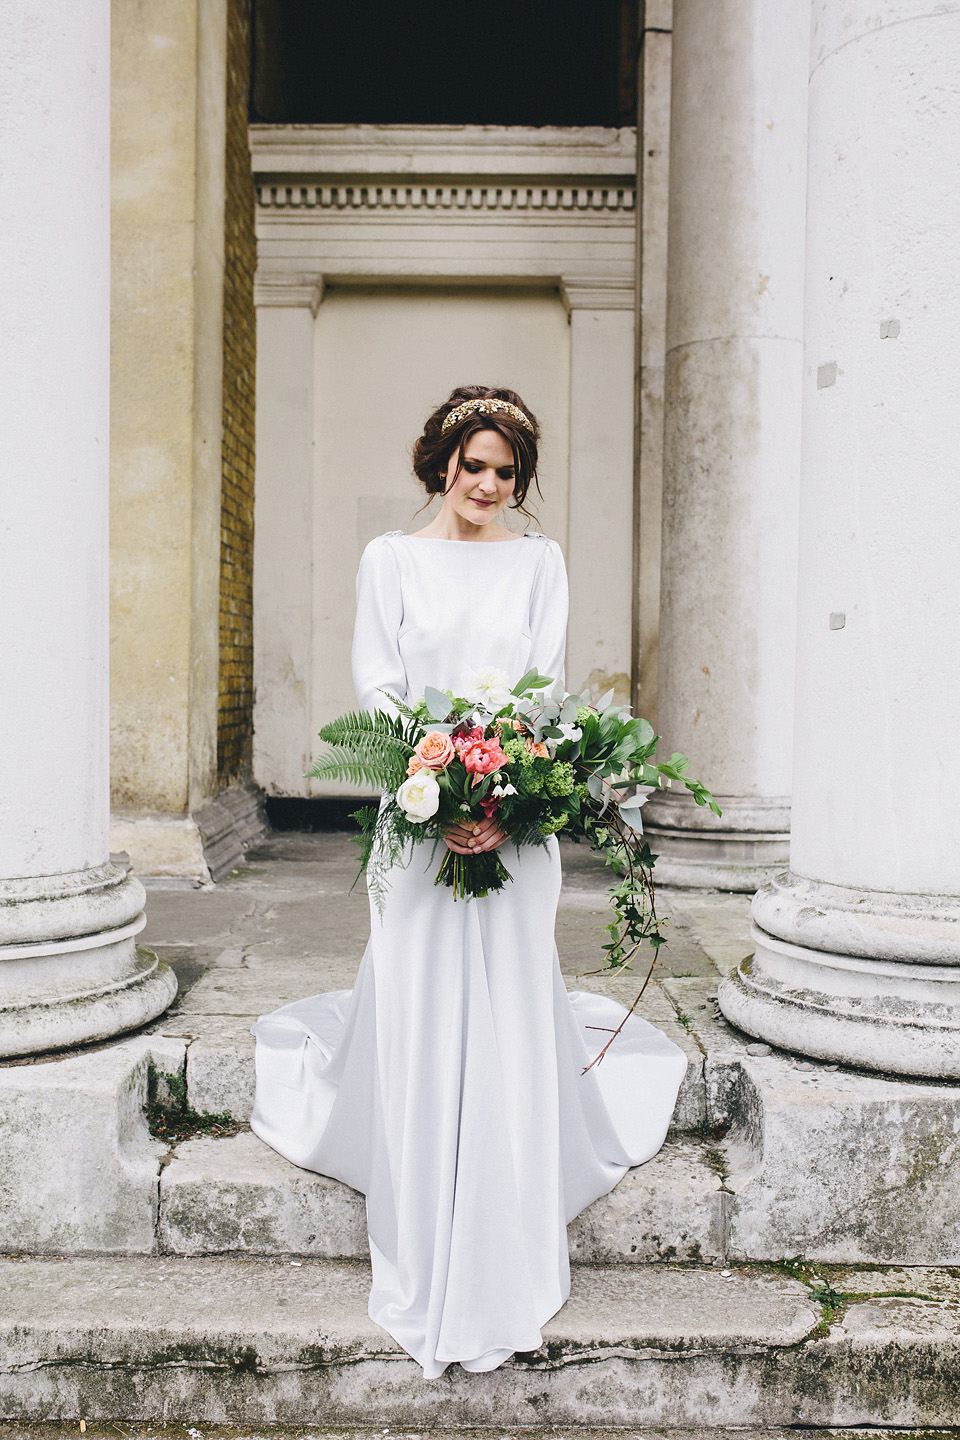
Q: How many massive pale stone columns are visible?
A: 3